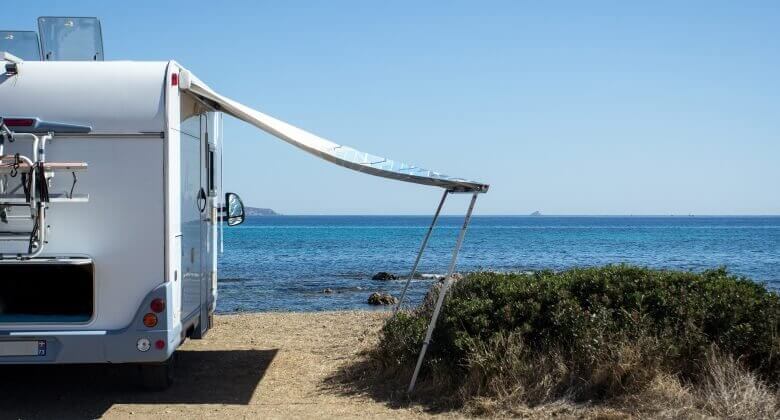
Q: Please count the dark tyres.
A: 1